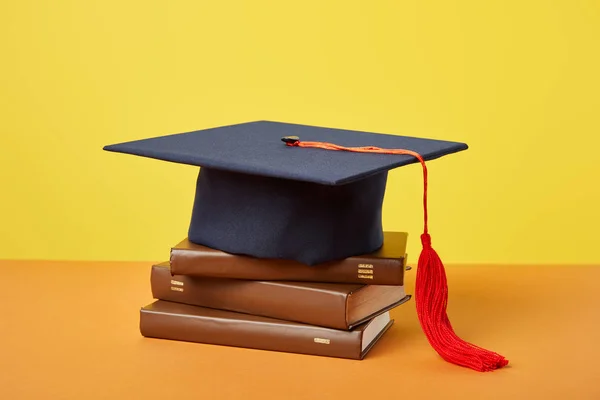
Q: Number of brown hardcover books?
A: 3